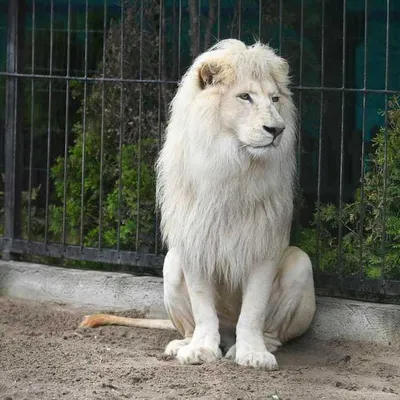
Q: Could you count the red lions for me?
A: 0